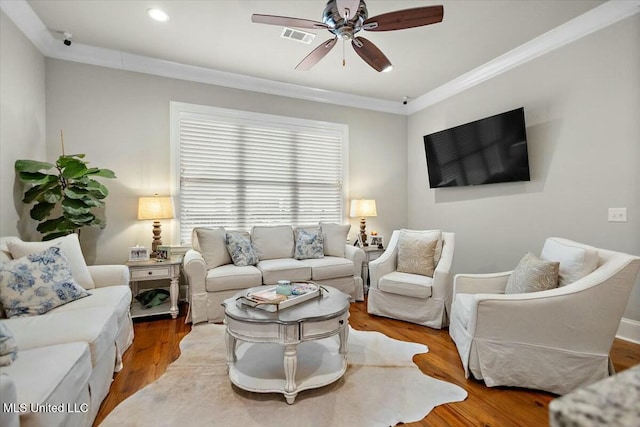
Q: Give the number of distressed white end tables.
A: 2